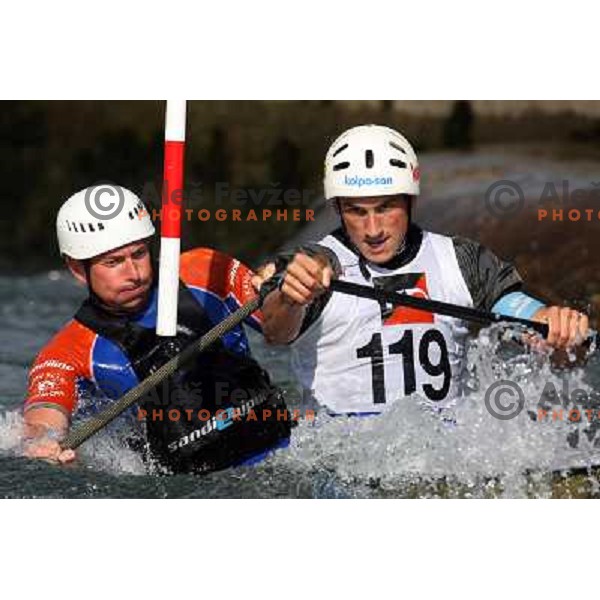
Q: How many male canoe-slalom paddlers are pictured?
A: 2